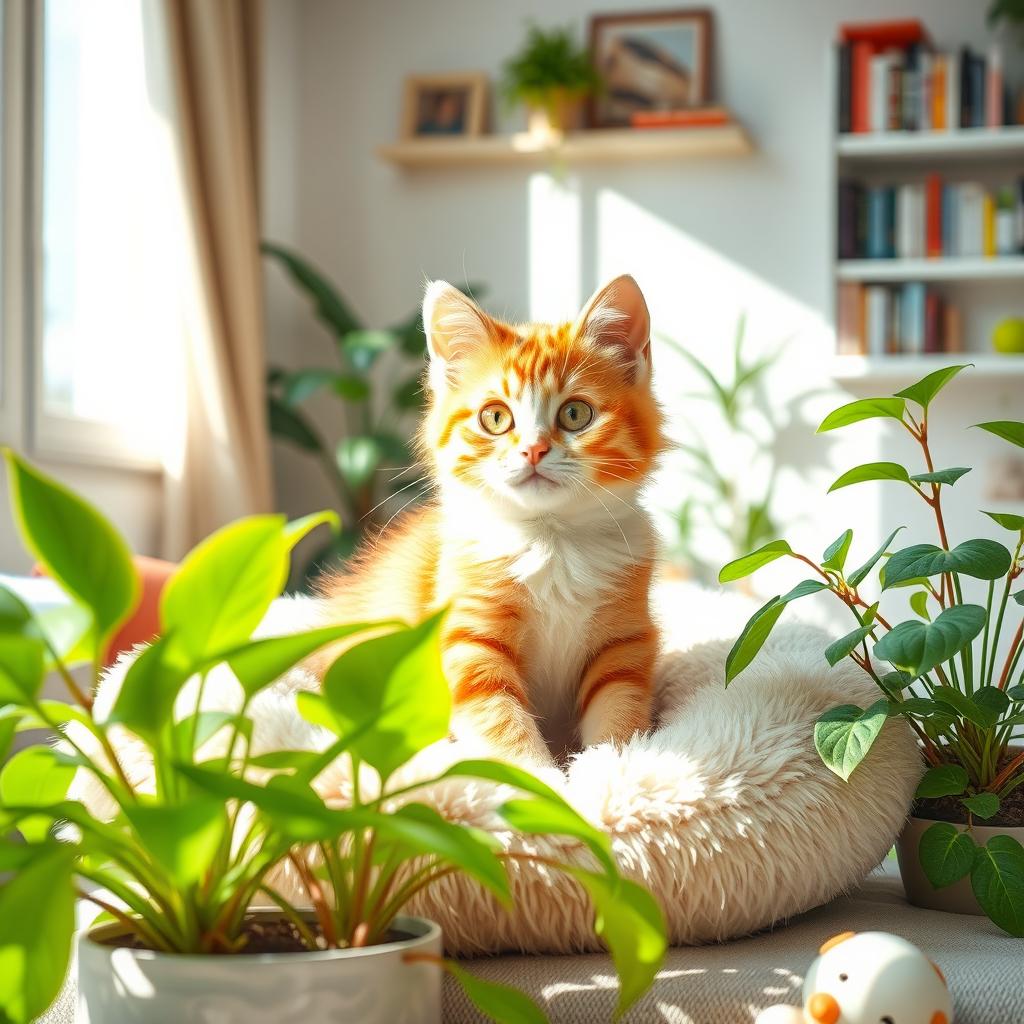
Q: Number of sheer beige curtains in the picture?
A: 1